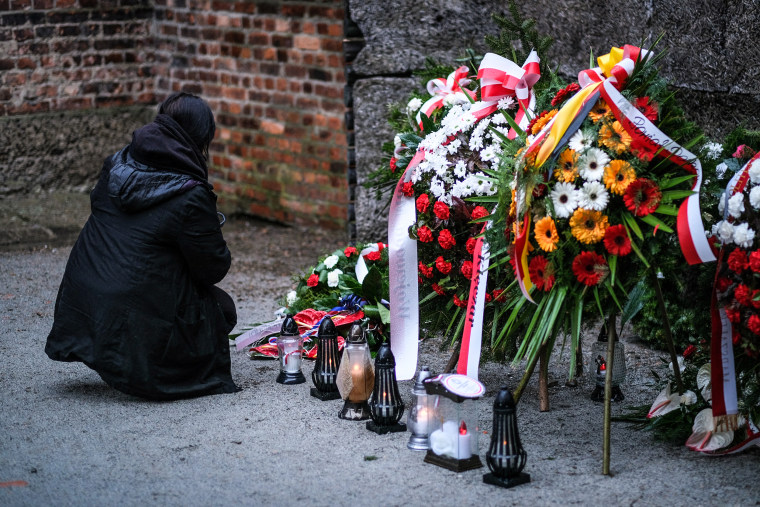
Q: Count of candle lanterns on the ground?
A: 8